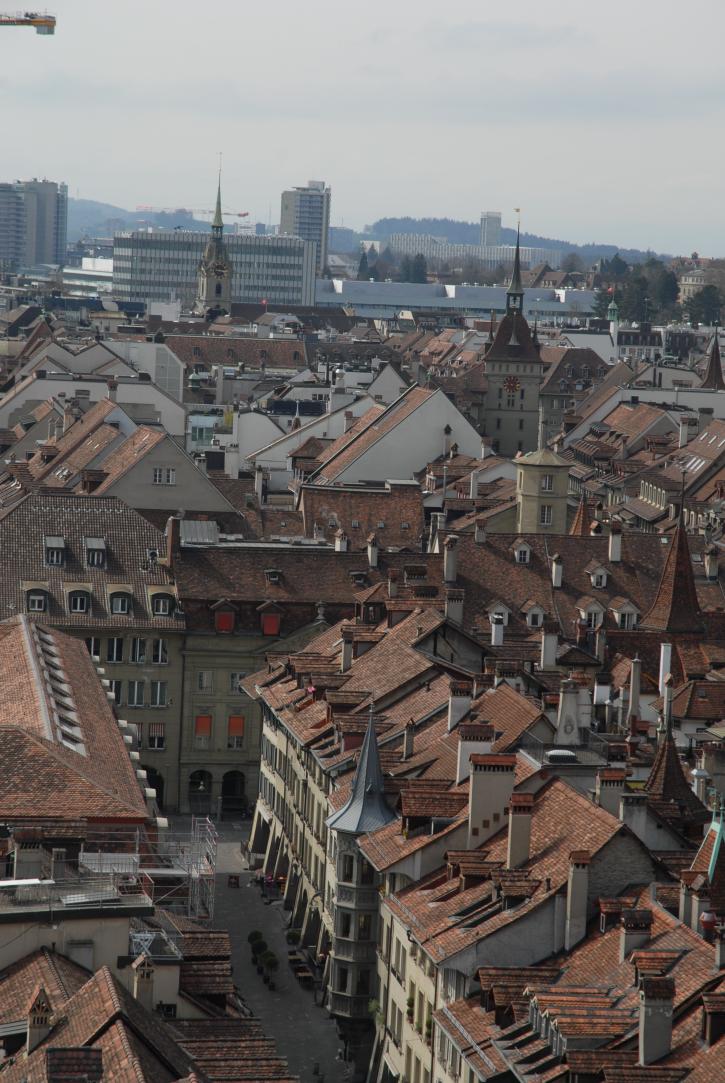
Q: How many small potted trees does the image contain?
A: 4